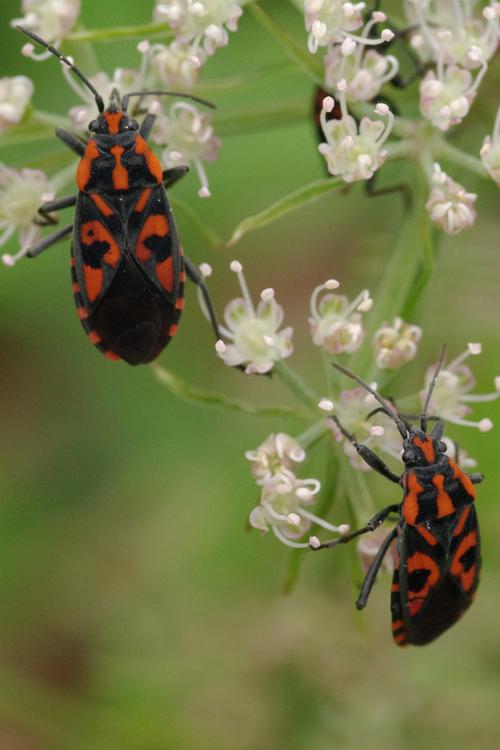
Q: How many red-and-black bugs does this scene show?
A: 2